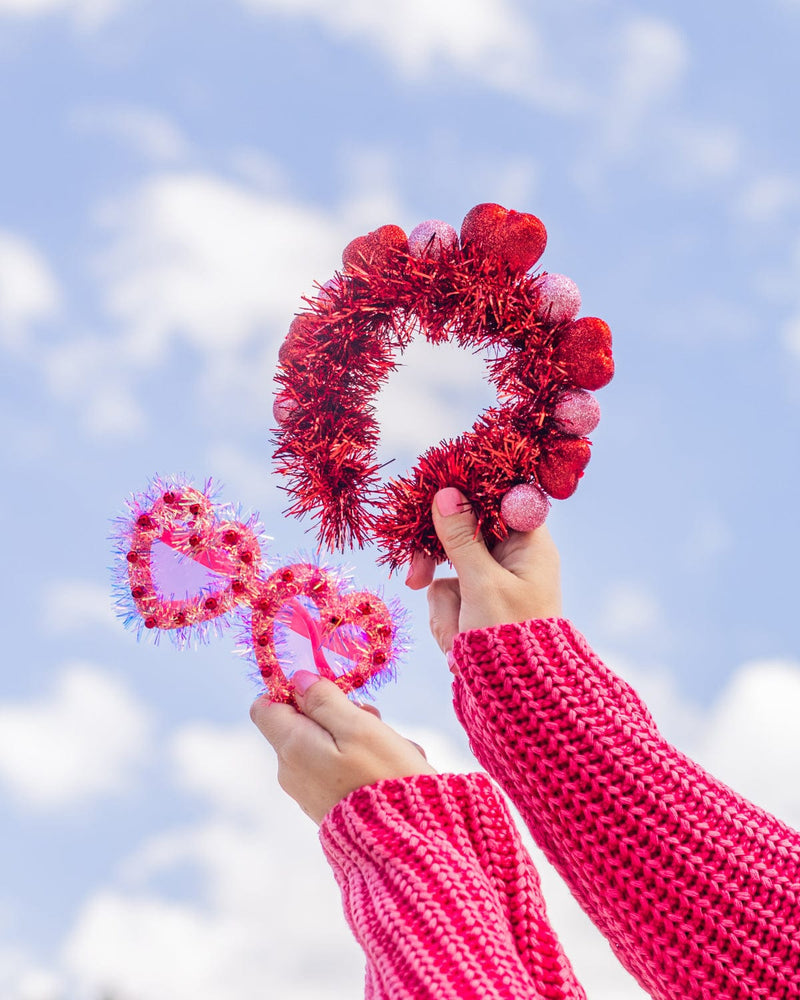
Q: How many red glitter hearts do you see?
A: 5